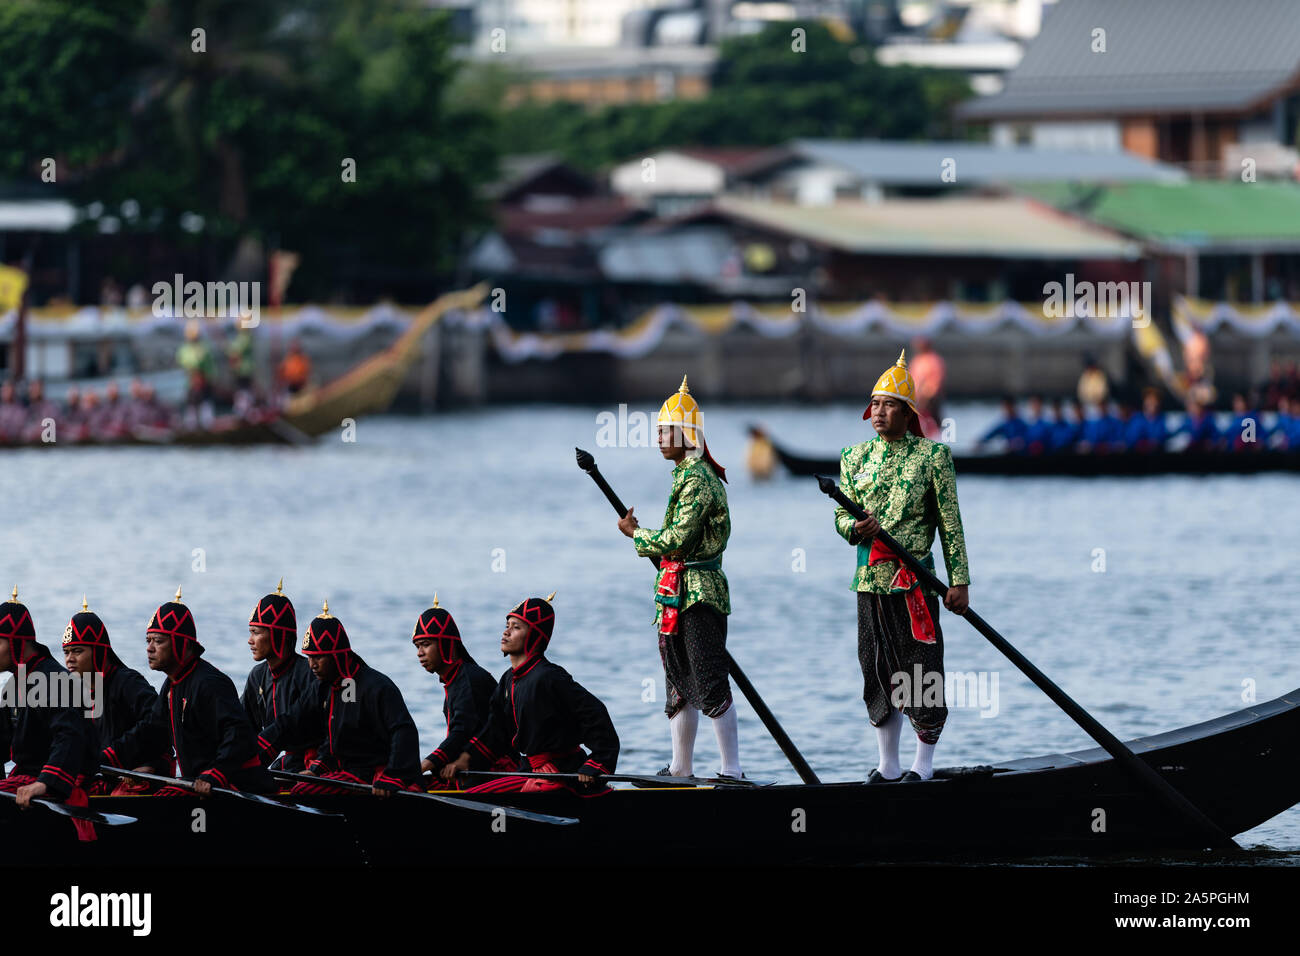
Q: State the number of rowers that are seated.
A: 7